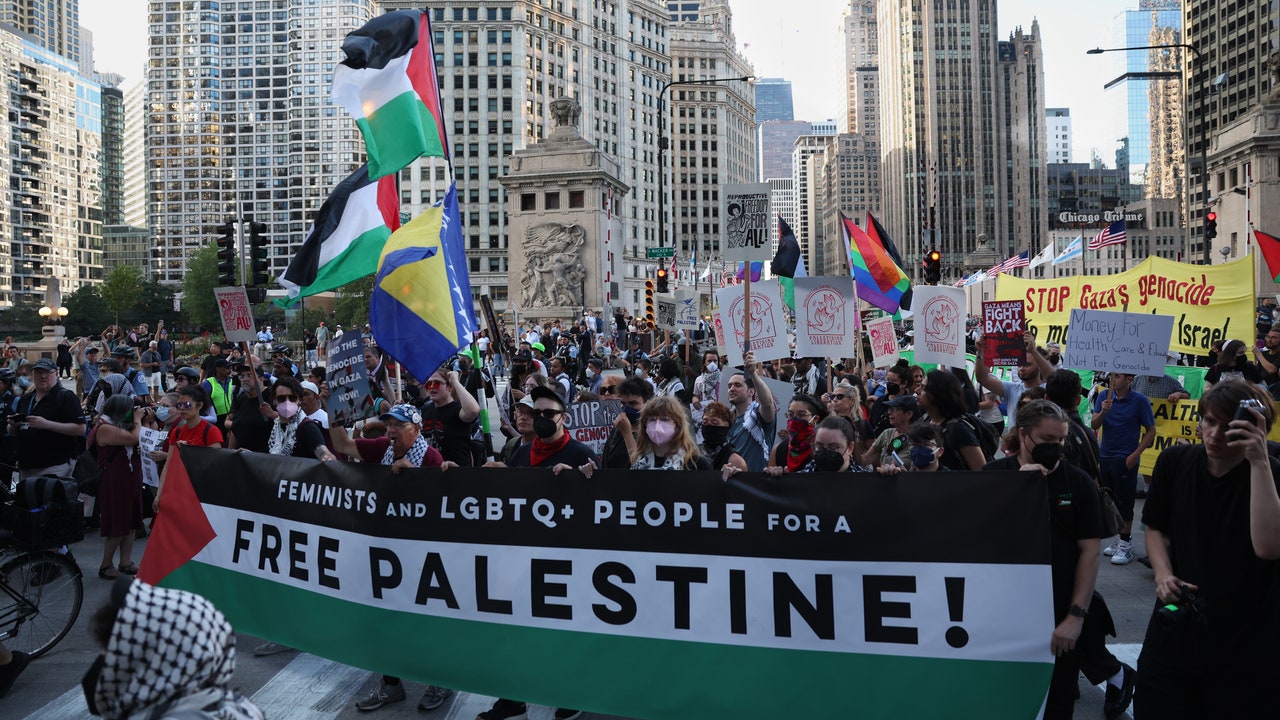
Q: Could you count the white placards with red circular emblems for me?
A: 3